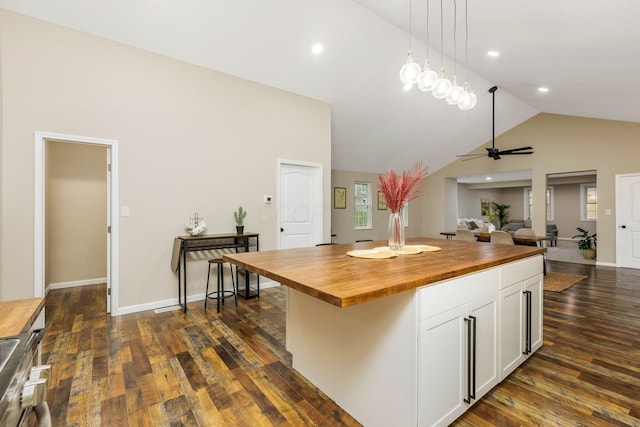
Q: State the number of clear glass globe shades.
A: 5